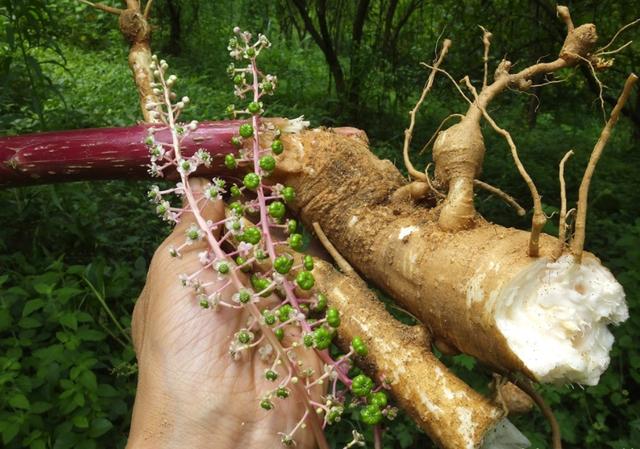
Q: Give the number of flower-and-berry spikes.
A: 2